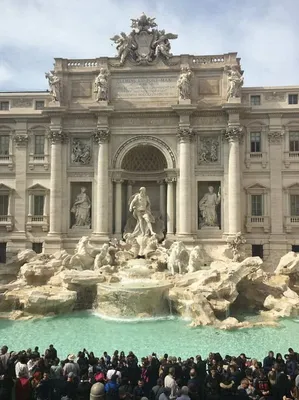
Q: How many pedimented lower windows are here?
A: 4